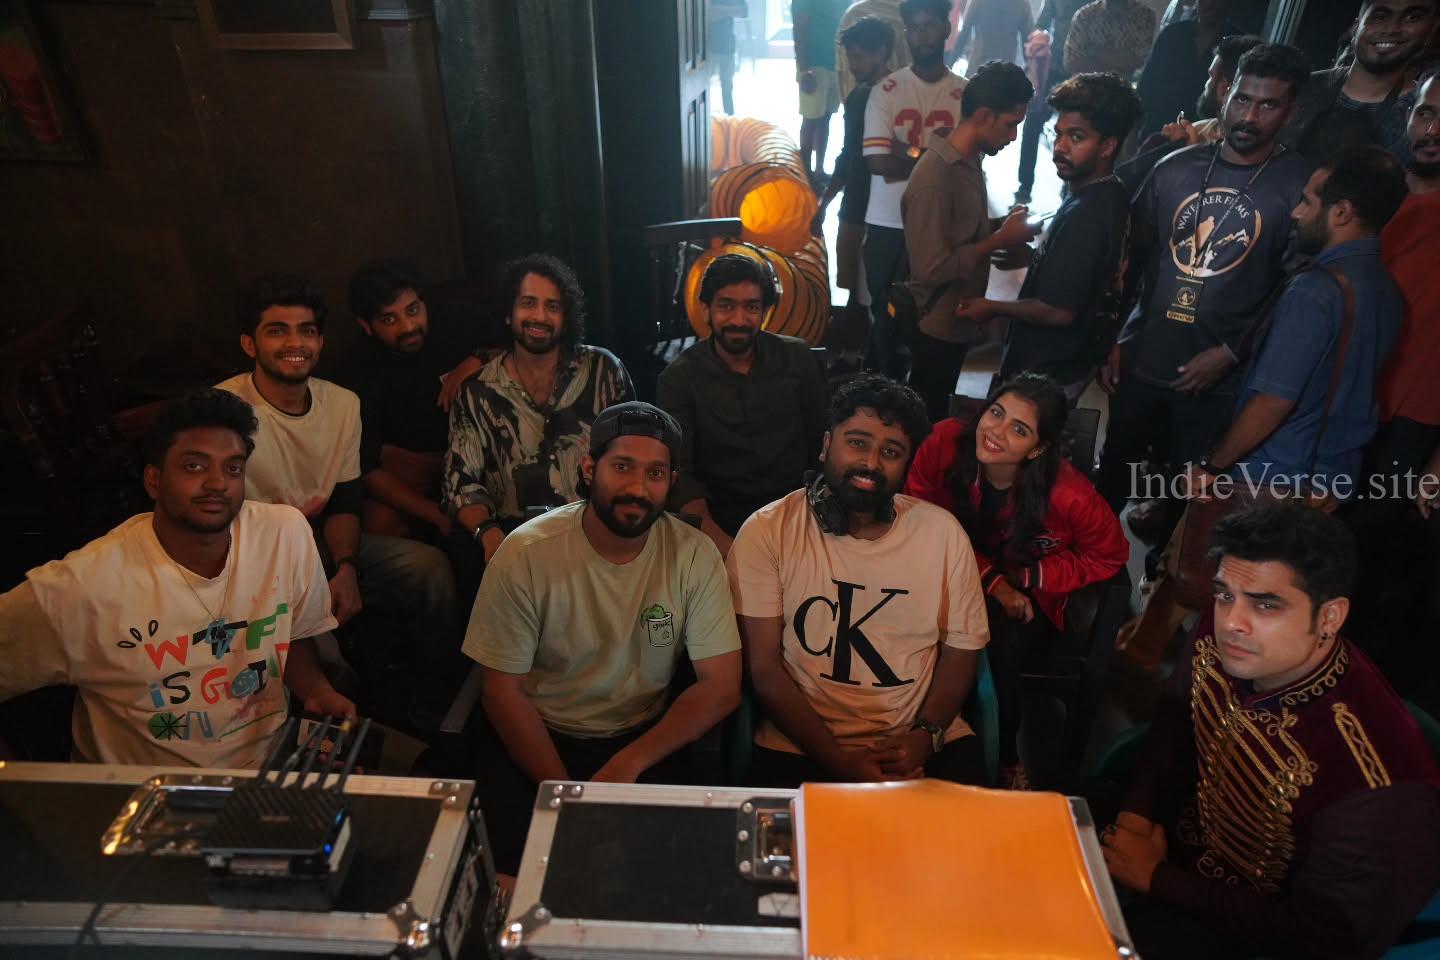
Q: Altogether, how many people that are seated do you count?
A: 9